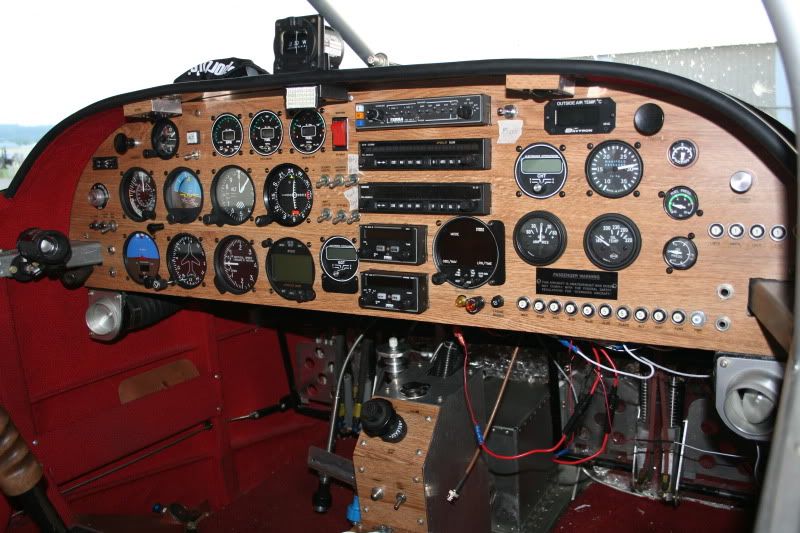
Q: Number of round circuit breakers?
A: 15